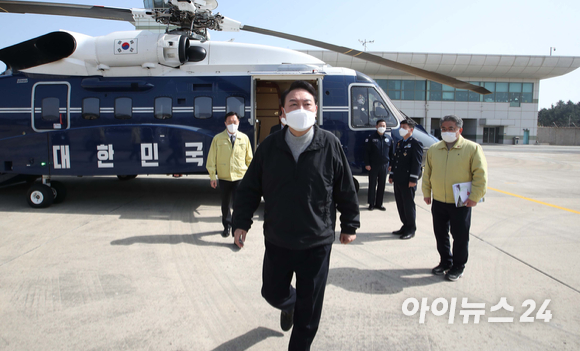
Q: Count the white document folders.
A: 1